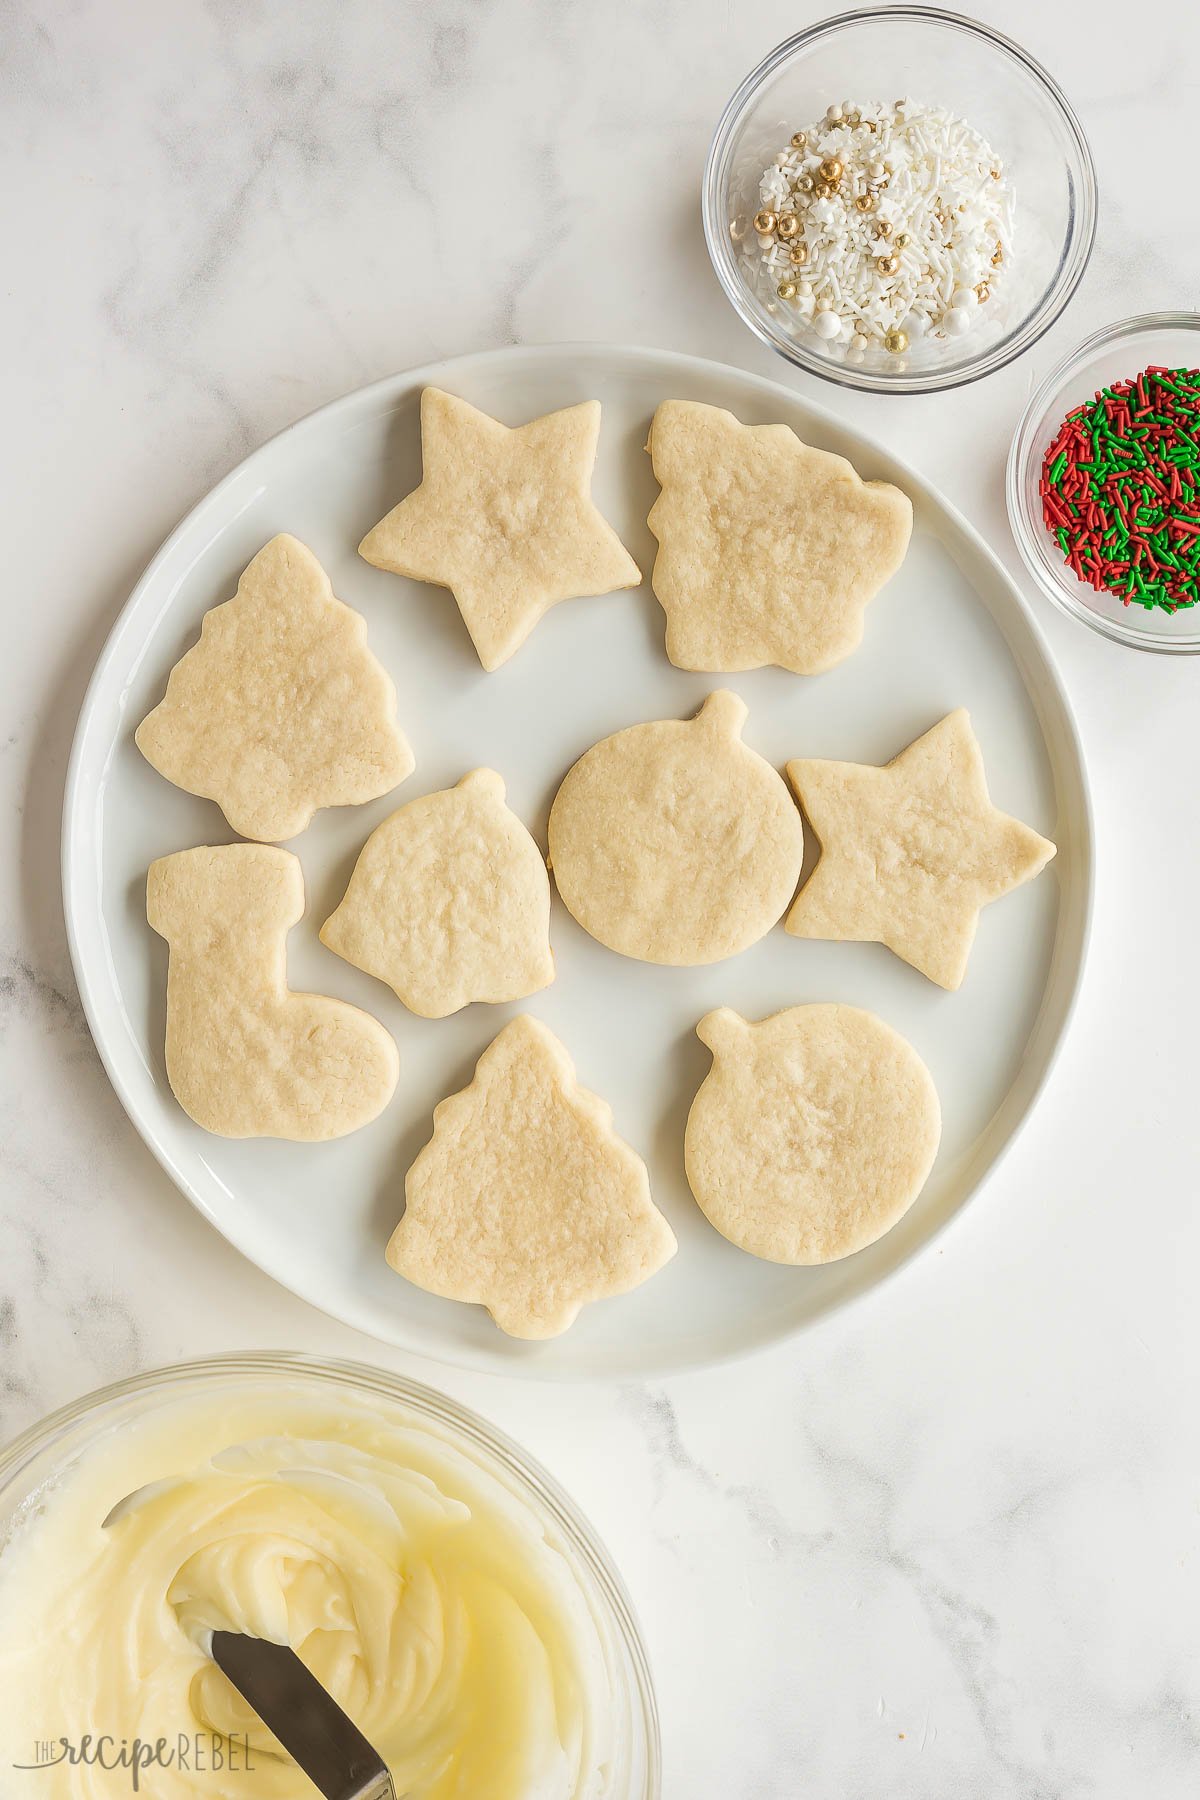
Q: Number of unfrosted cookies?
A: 9